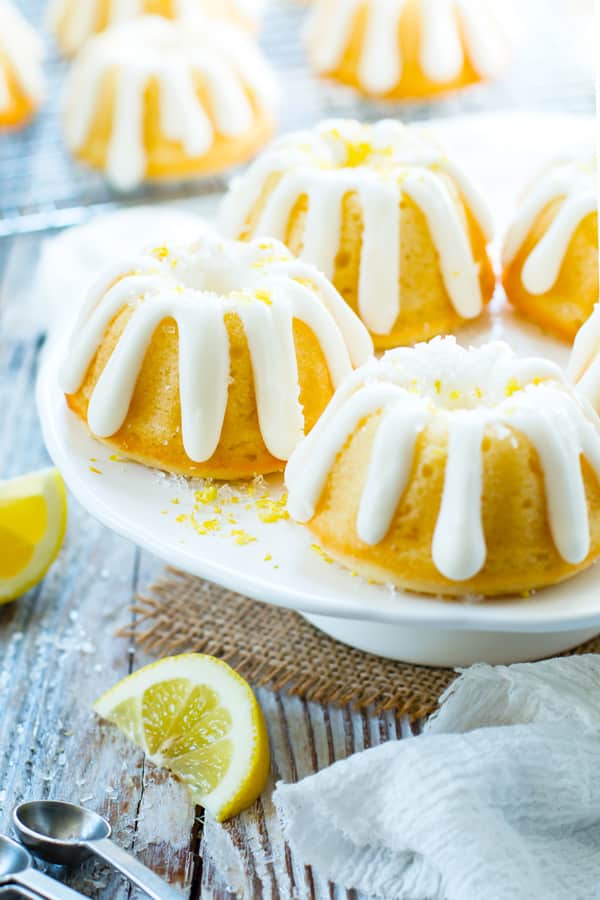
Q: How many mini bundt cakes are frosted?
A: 9